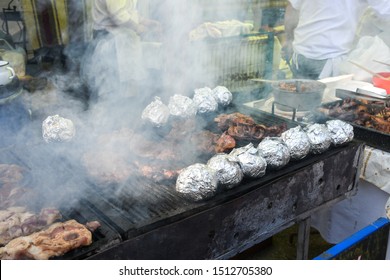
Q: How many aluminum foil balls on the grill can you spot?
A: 12